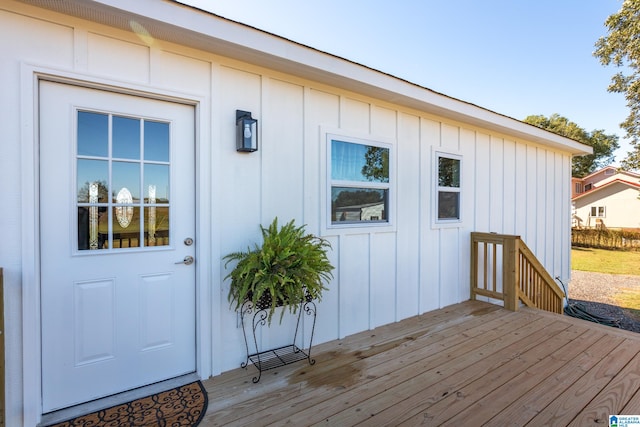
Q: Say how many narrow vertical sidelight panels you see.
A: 2